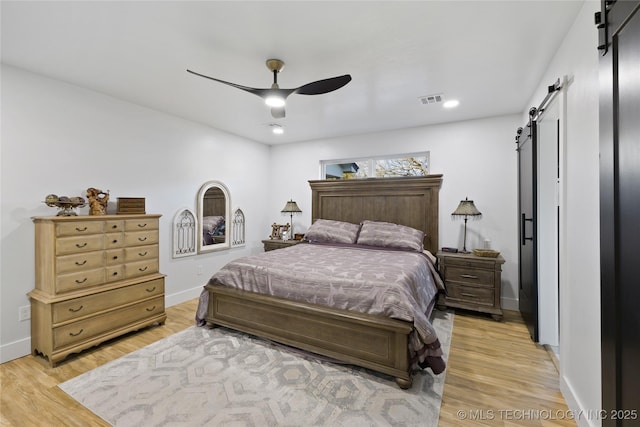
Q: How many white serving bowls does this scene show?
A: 0